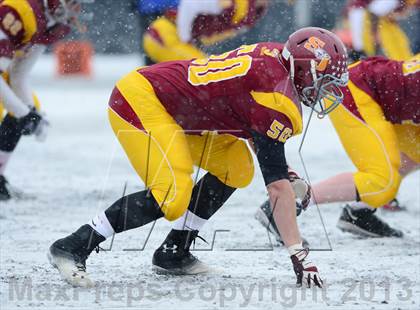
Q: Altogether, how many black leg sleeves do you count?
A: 3